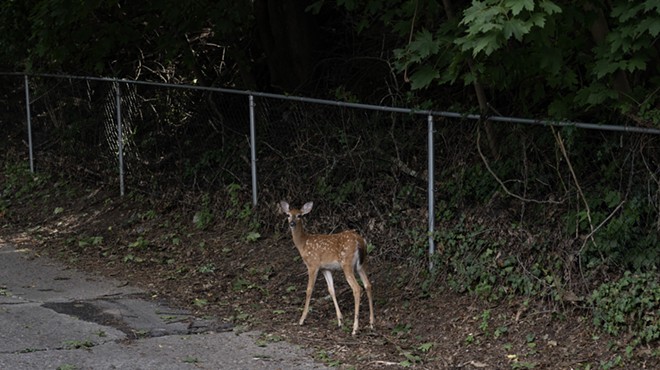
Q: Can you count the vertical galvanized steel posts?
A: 4